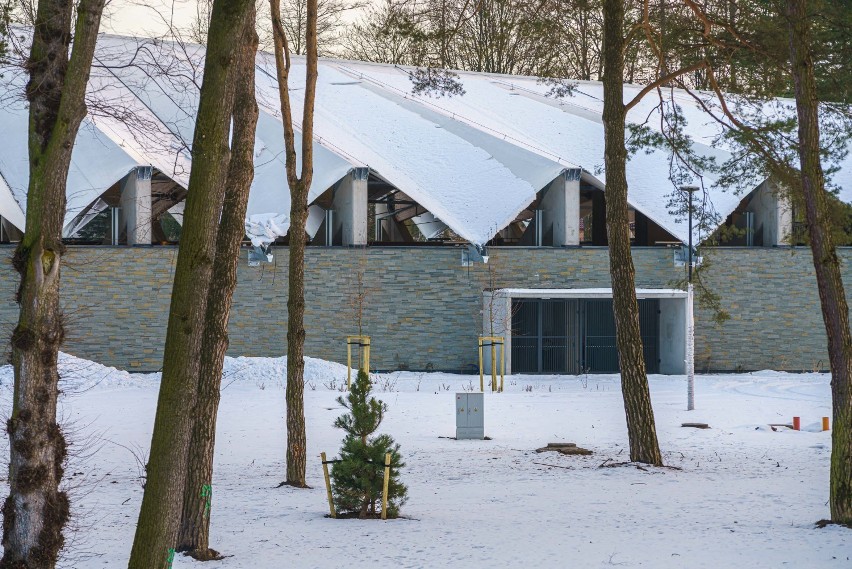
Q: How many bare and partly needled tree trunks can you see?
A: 6